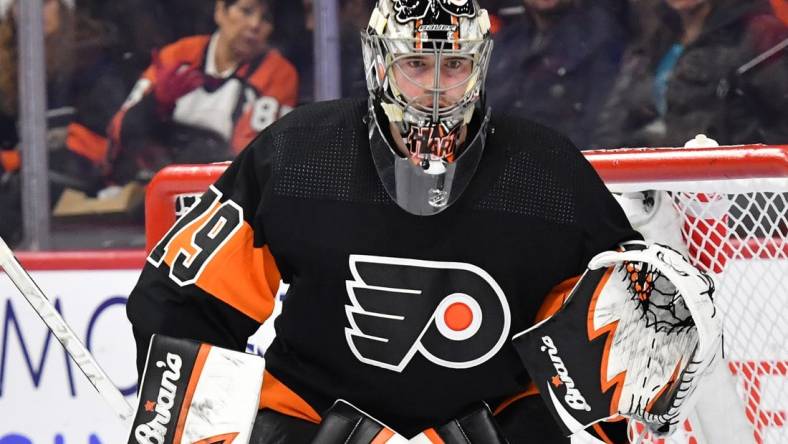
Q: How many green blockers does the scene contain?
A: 0